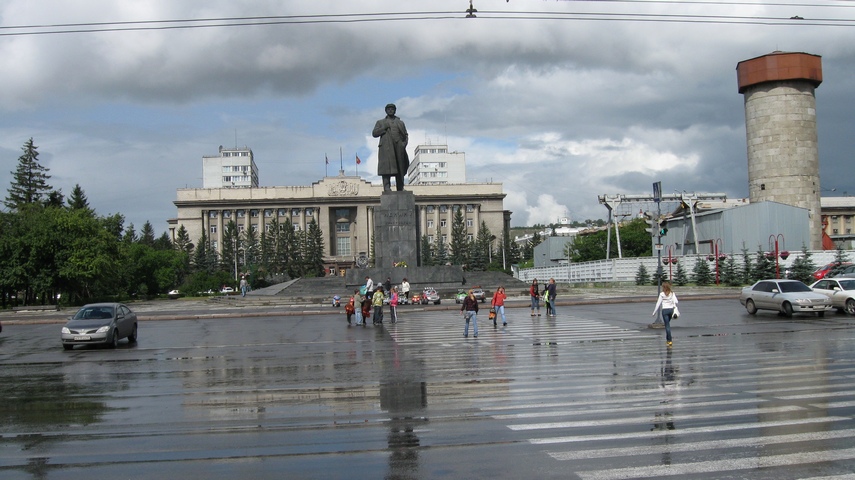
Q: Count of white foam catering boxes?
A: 0